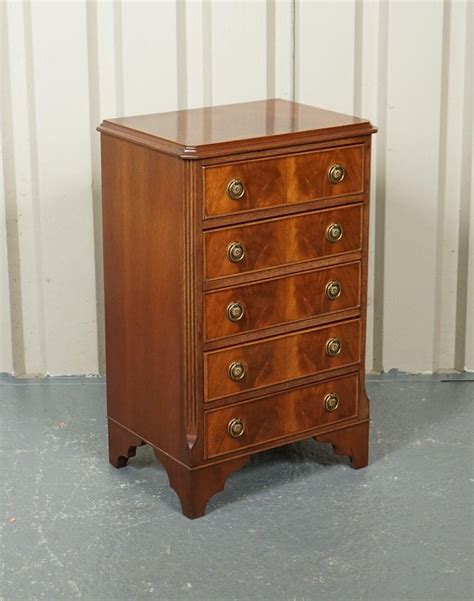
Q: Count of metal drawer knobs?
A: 10